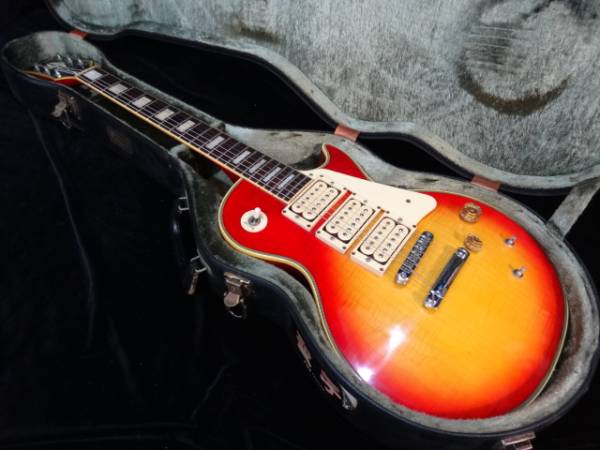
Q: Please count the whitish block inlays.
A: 10